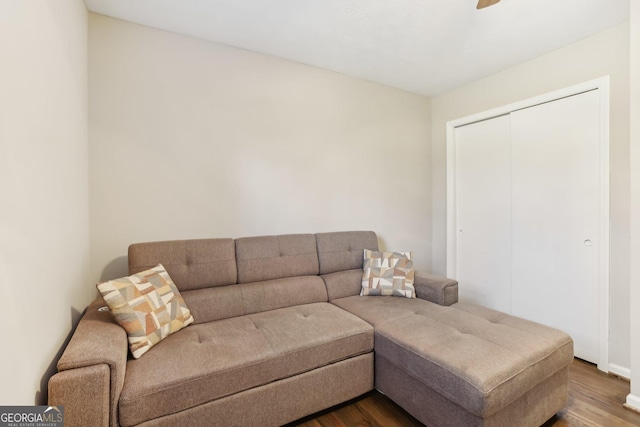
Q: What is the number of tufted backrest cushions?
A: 3